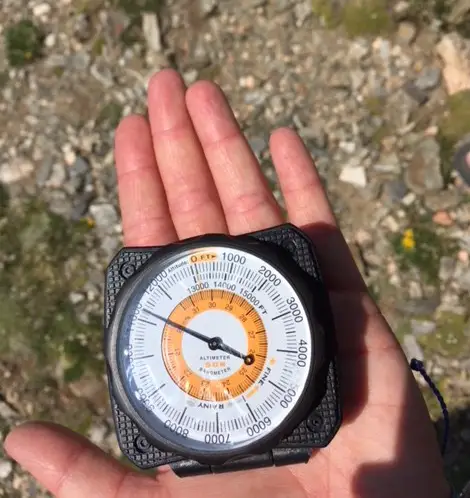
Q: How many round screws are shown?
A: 4